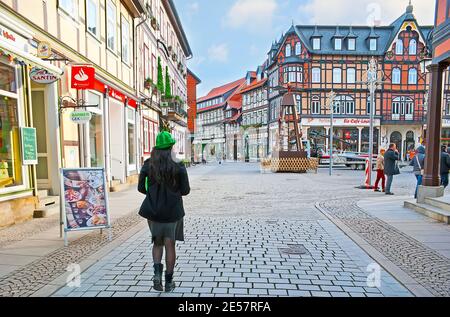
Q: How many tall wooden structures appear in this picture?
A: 1